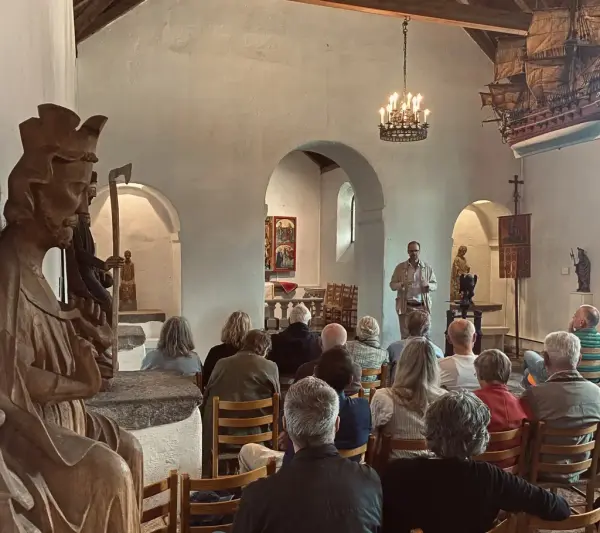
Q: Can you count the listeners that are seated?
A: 15